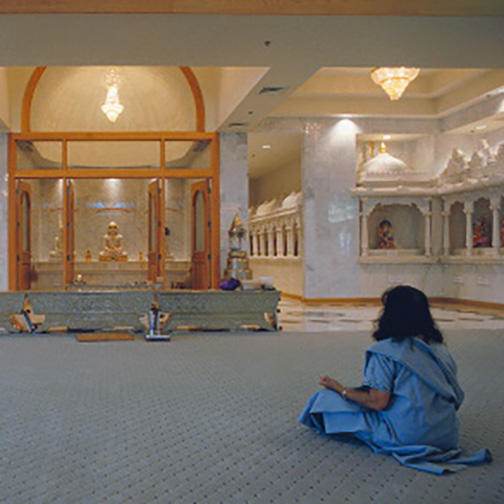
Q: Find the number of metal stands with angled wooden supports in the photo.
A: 2